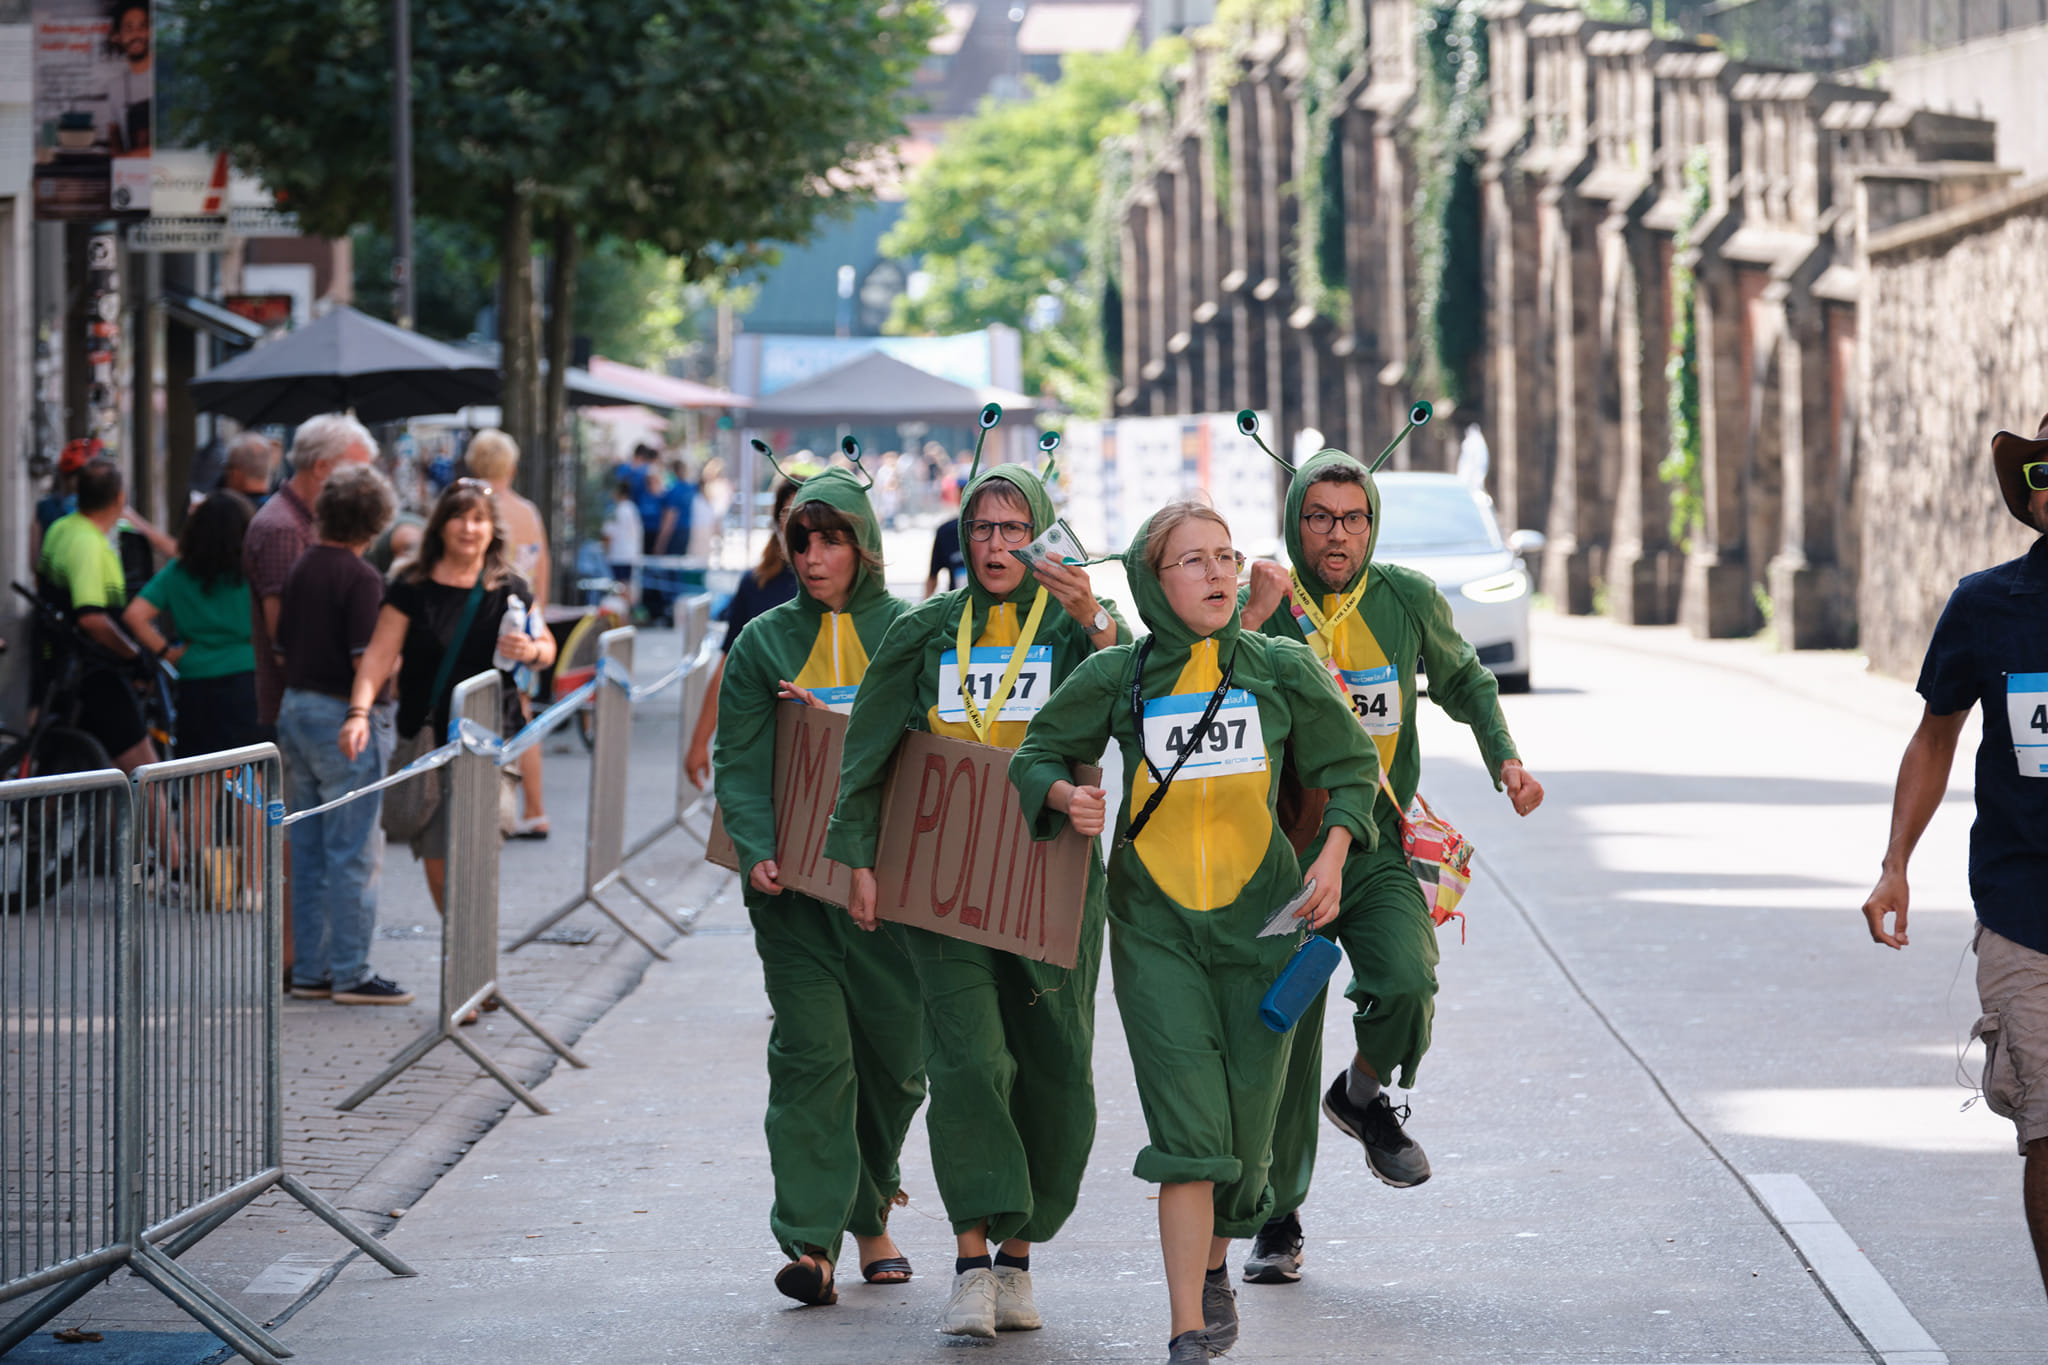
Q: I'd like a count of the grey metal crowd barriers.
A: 5